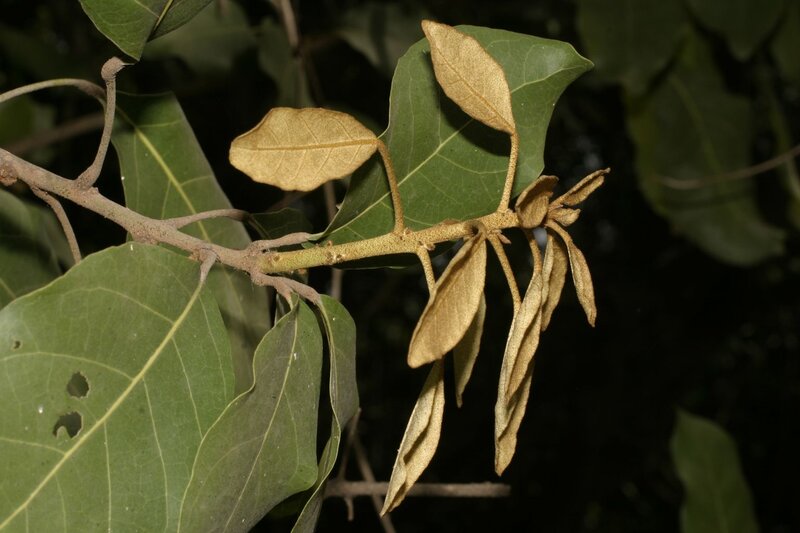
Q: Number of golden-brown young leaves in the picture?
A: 12